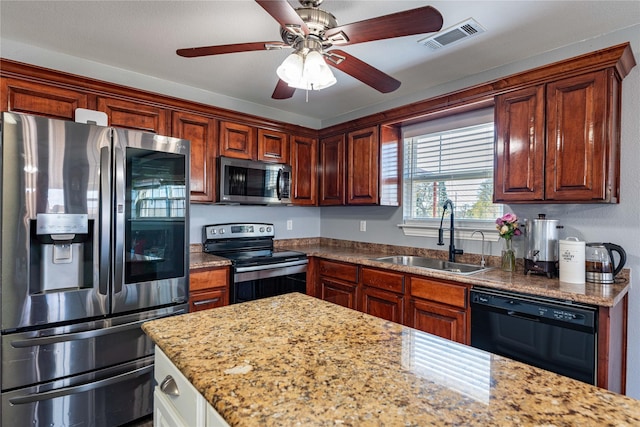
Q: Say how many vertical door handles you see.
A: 3